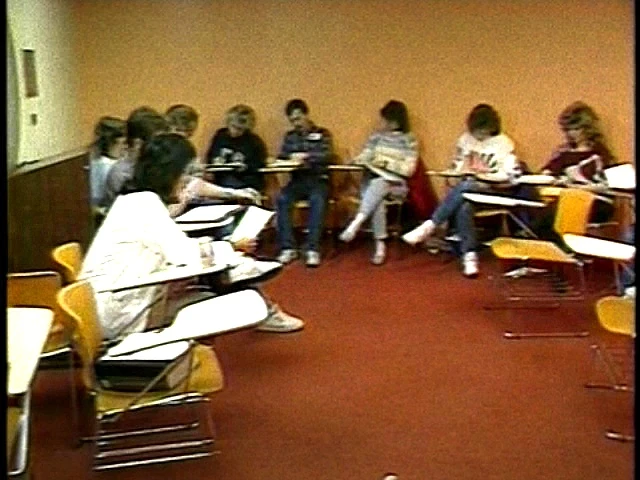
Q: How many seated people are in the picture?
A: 9